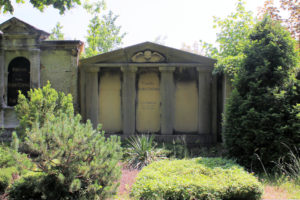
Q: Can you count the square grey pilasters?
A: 4